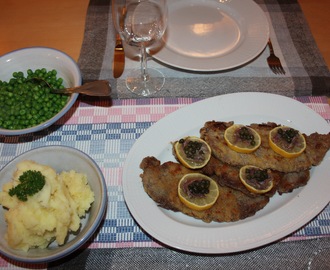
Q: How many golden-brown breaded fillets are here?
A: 3